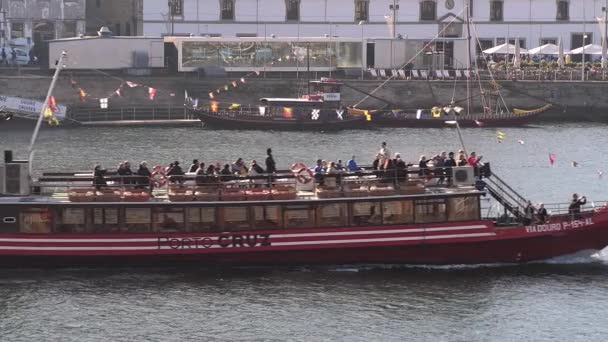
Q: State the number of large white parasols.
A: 3